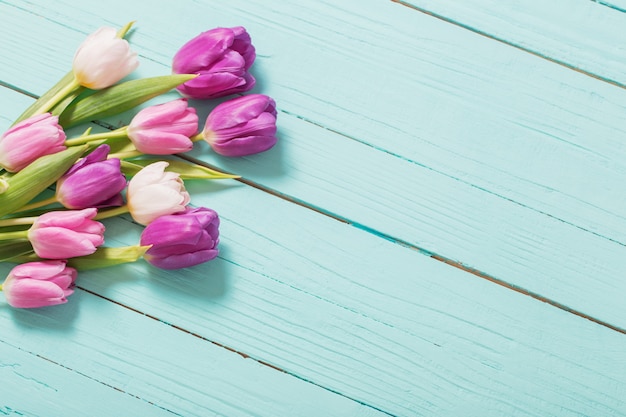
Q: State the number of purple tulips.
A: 4